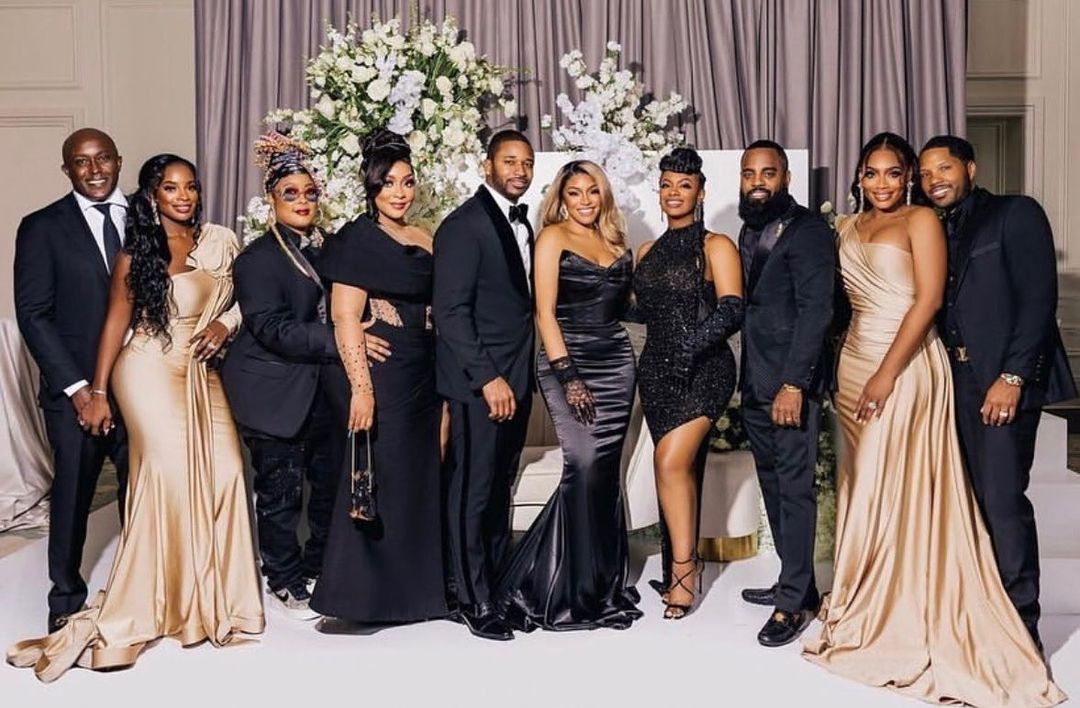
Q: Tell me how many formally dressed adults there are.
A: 10